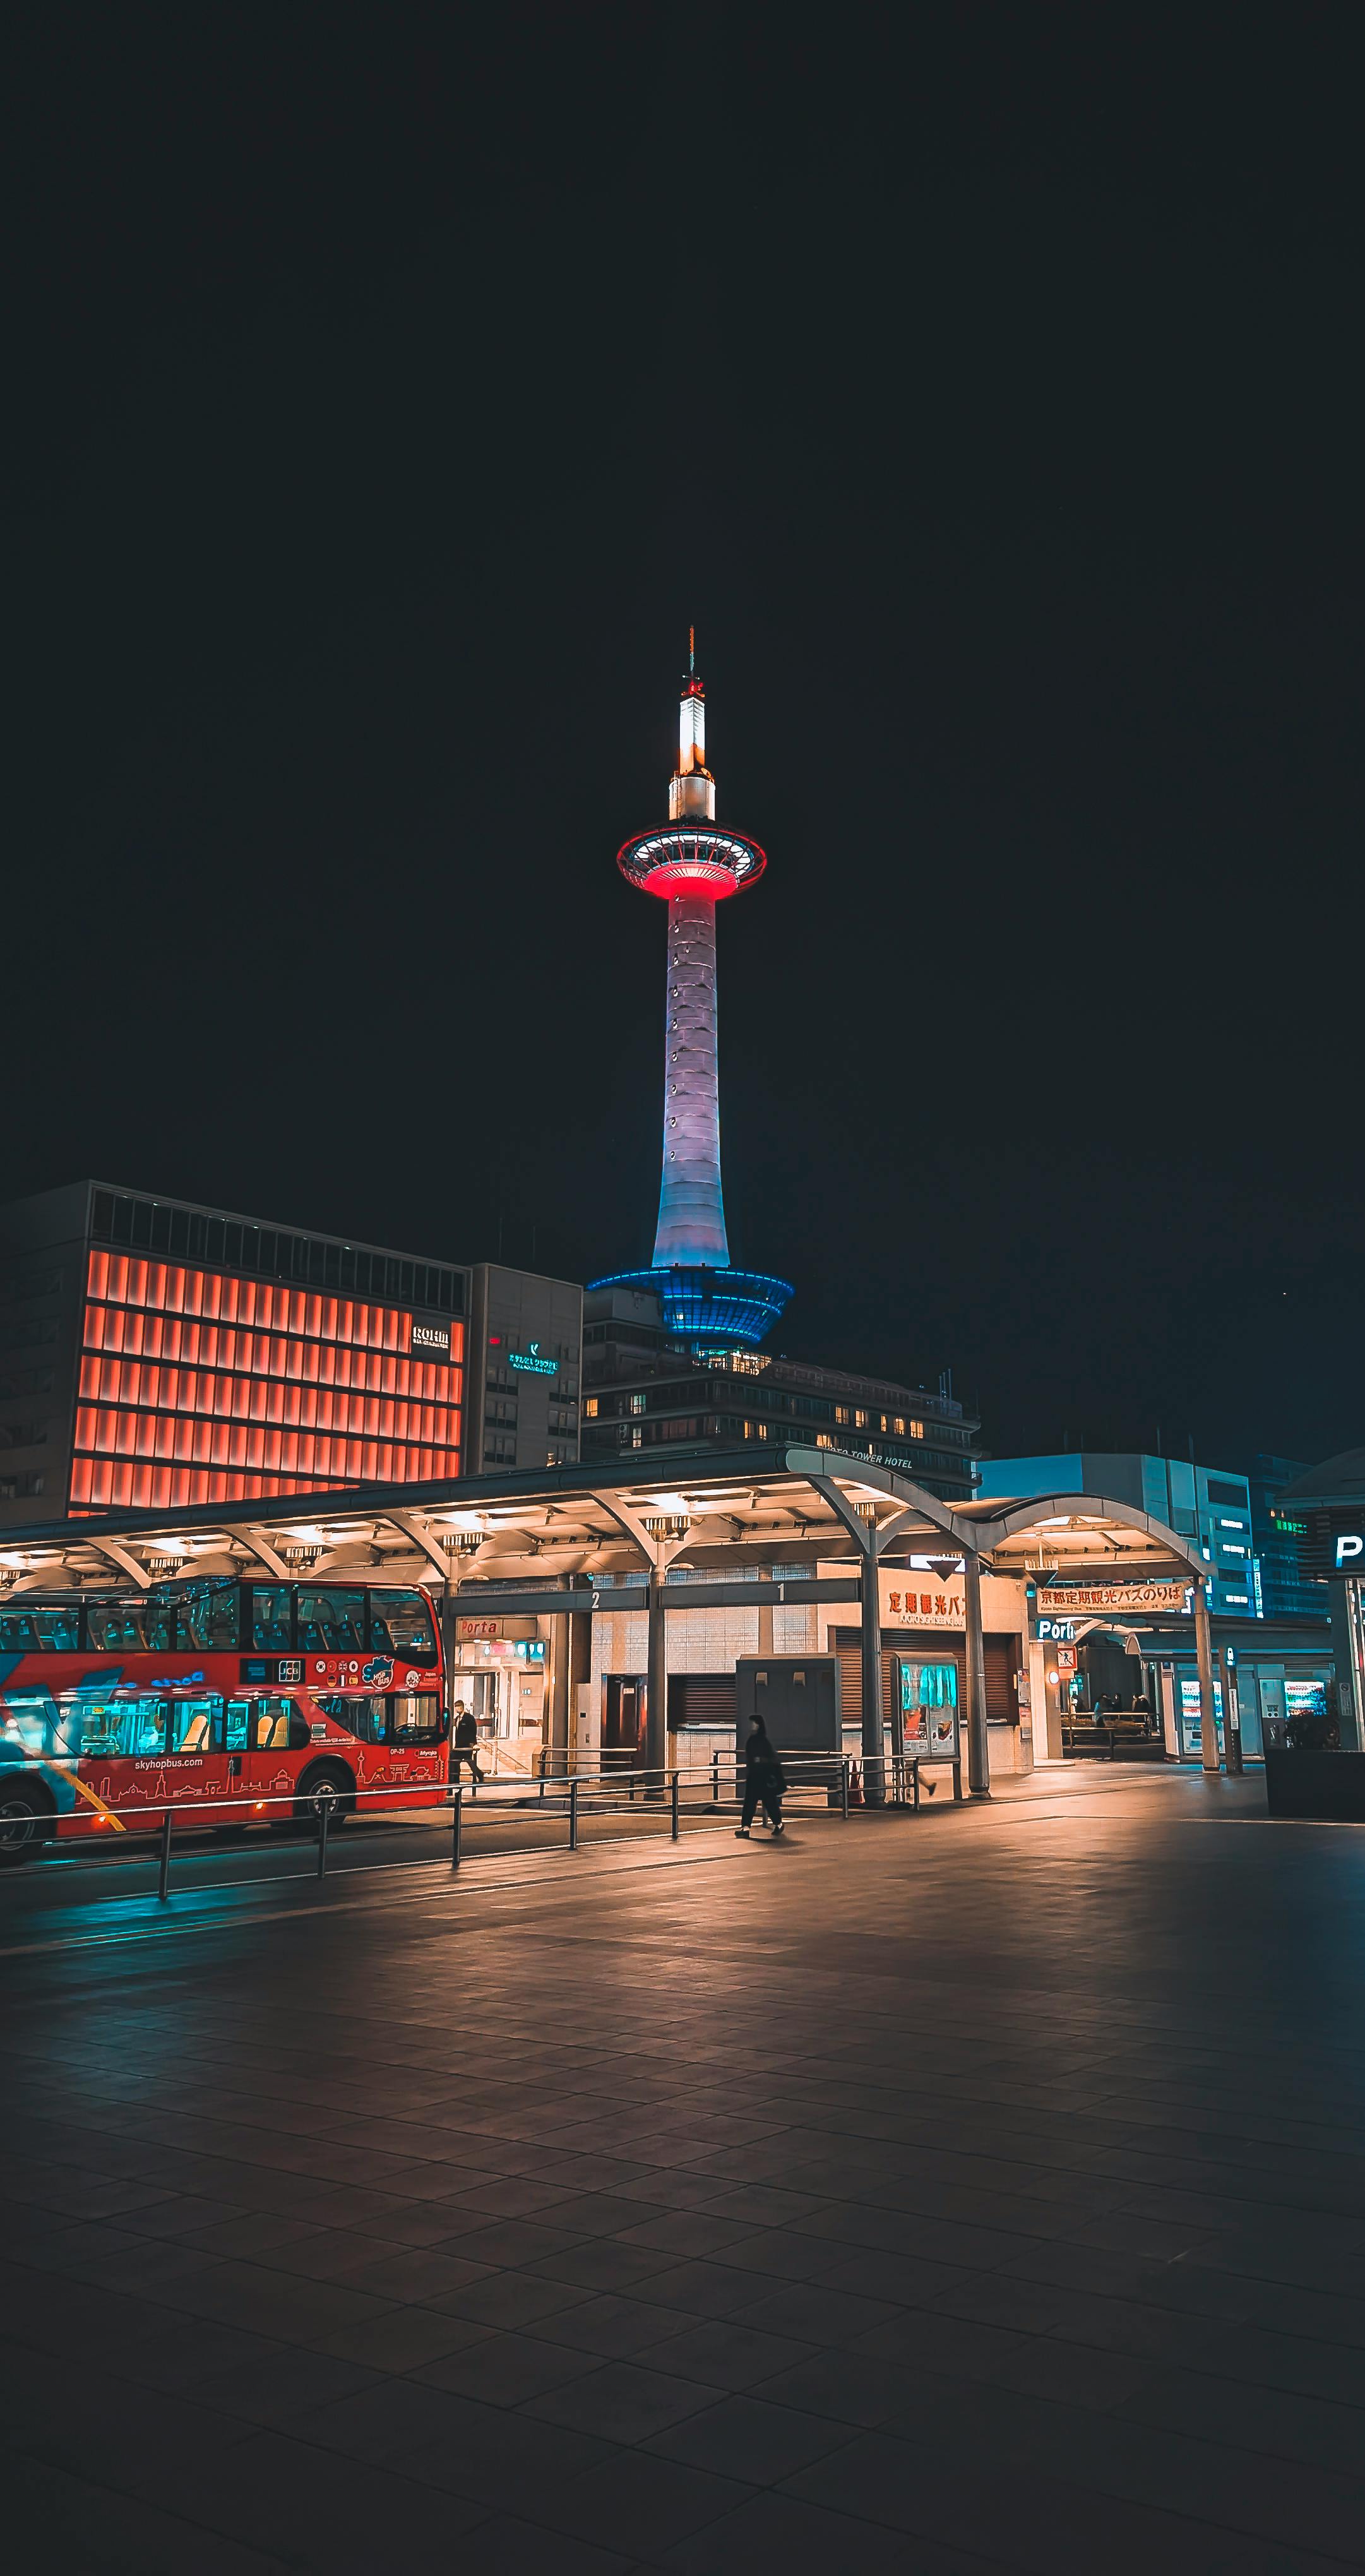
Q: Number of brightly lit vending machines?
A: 2